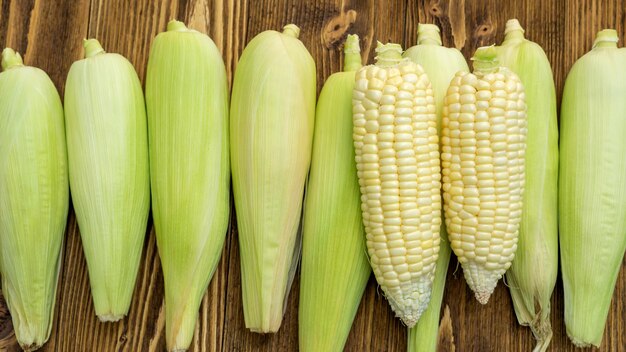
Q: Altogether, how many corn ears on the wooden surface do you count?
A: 10